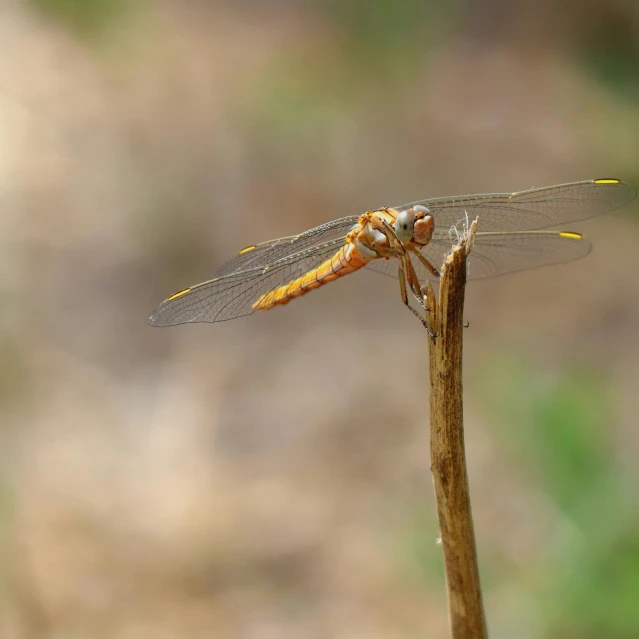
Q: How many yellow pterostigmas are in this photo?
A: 4